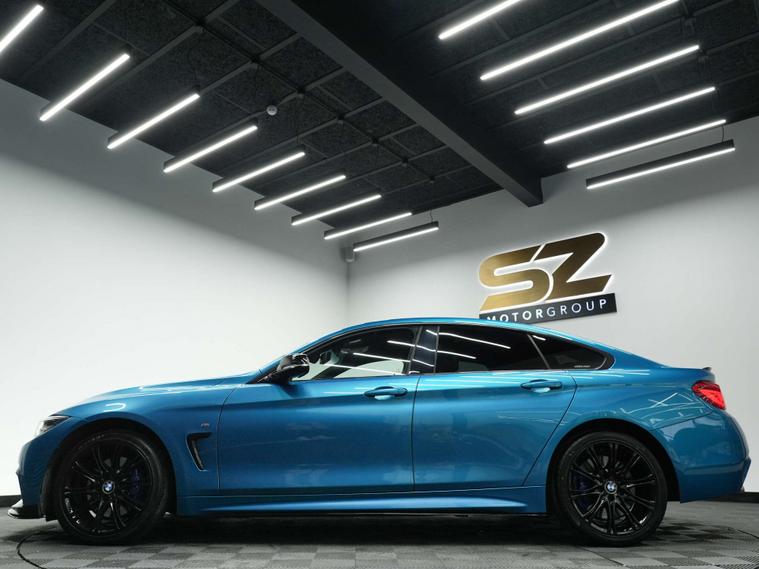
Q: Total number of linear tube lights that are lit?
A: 15